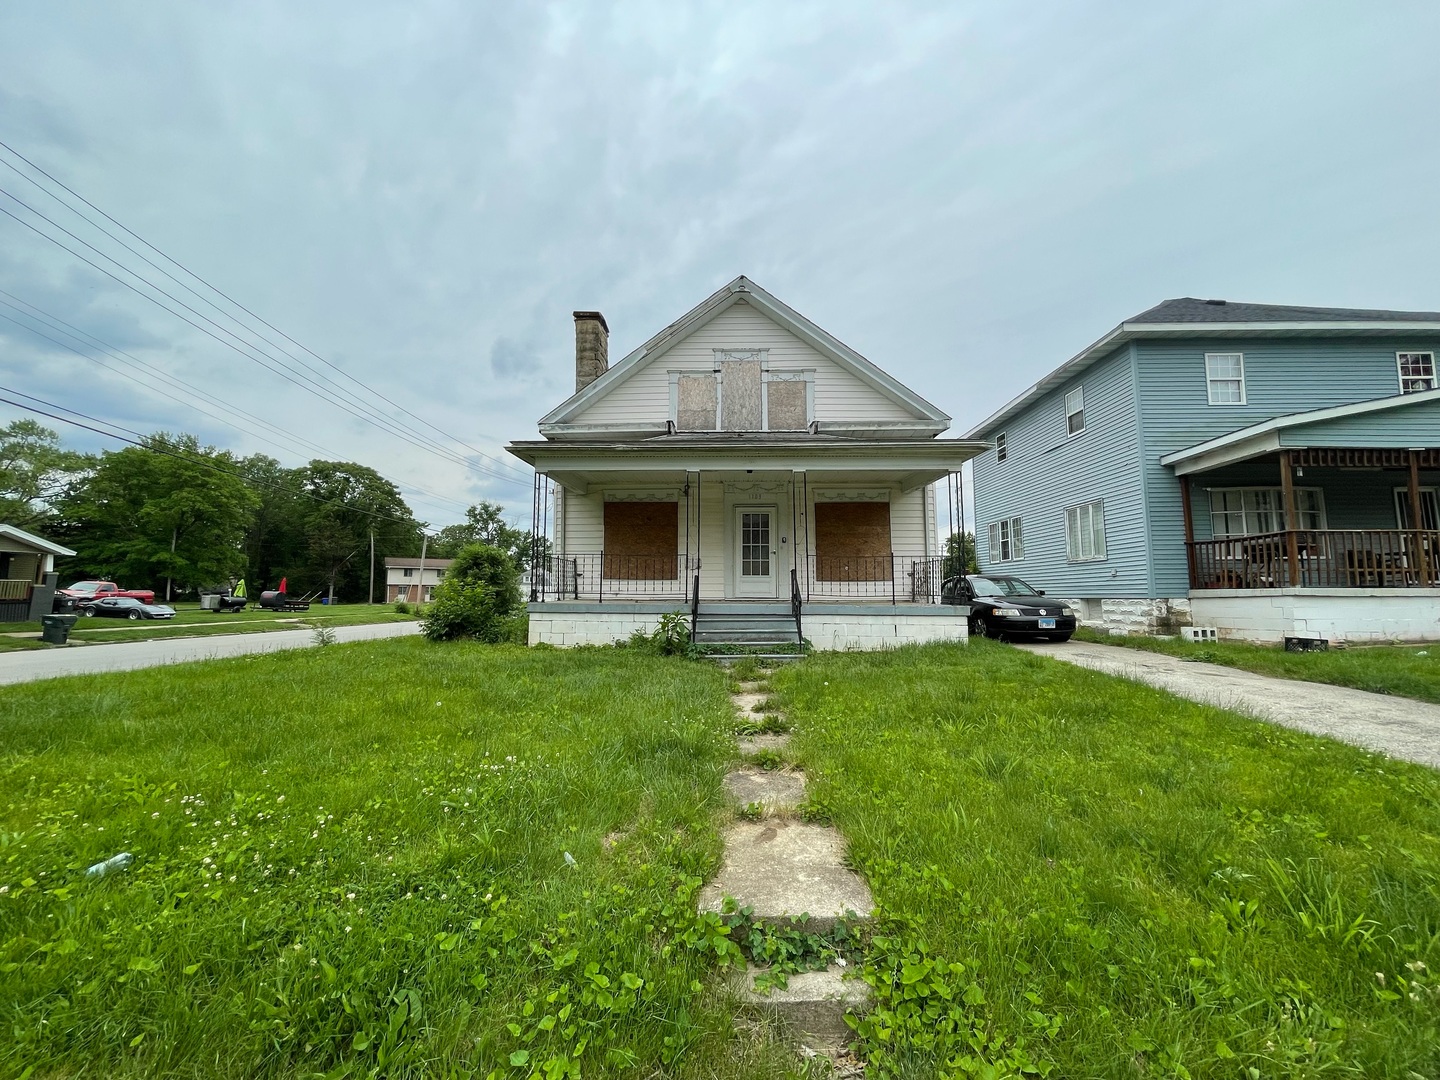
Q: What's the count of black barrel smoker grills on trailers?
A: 2